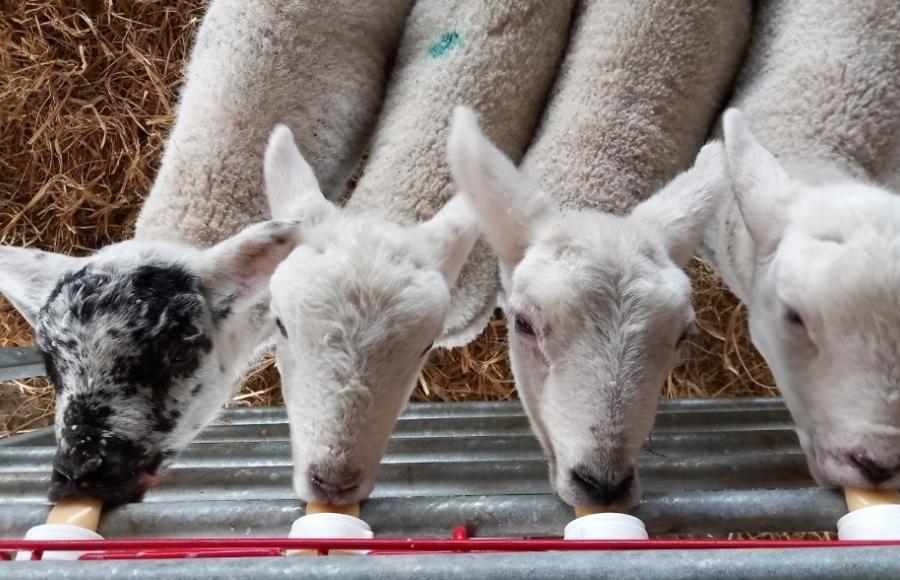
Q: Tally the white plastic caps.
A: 4